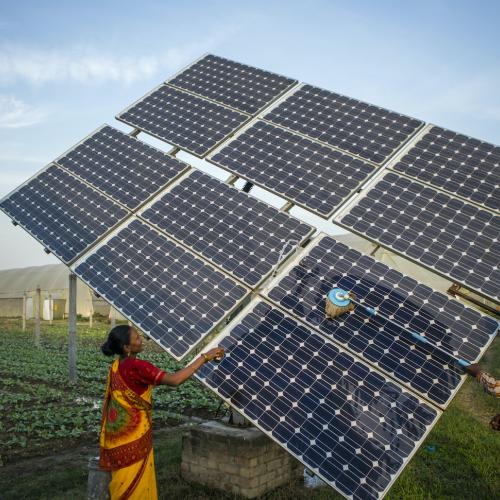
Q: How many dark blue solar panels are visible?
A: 12